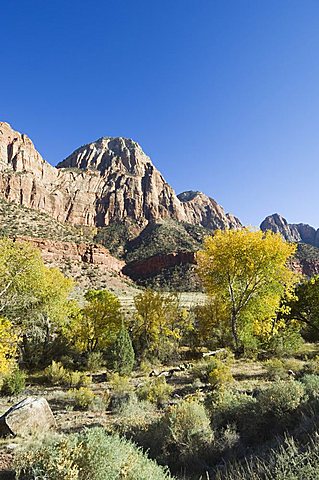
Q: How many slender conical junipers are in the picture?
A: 1